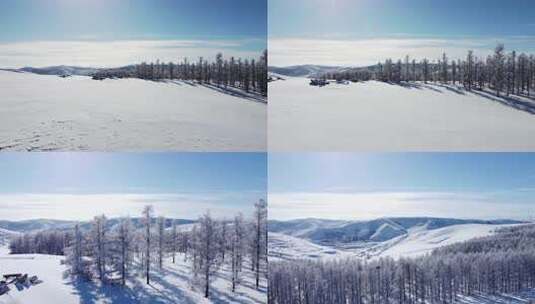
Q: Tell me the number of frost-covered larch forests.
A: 4